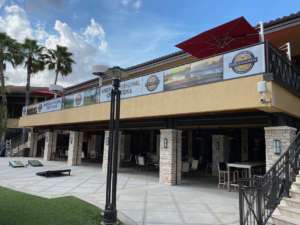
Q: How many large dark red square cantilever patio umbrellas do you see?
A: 1